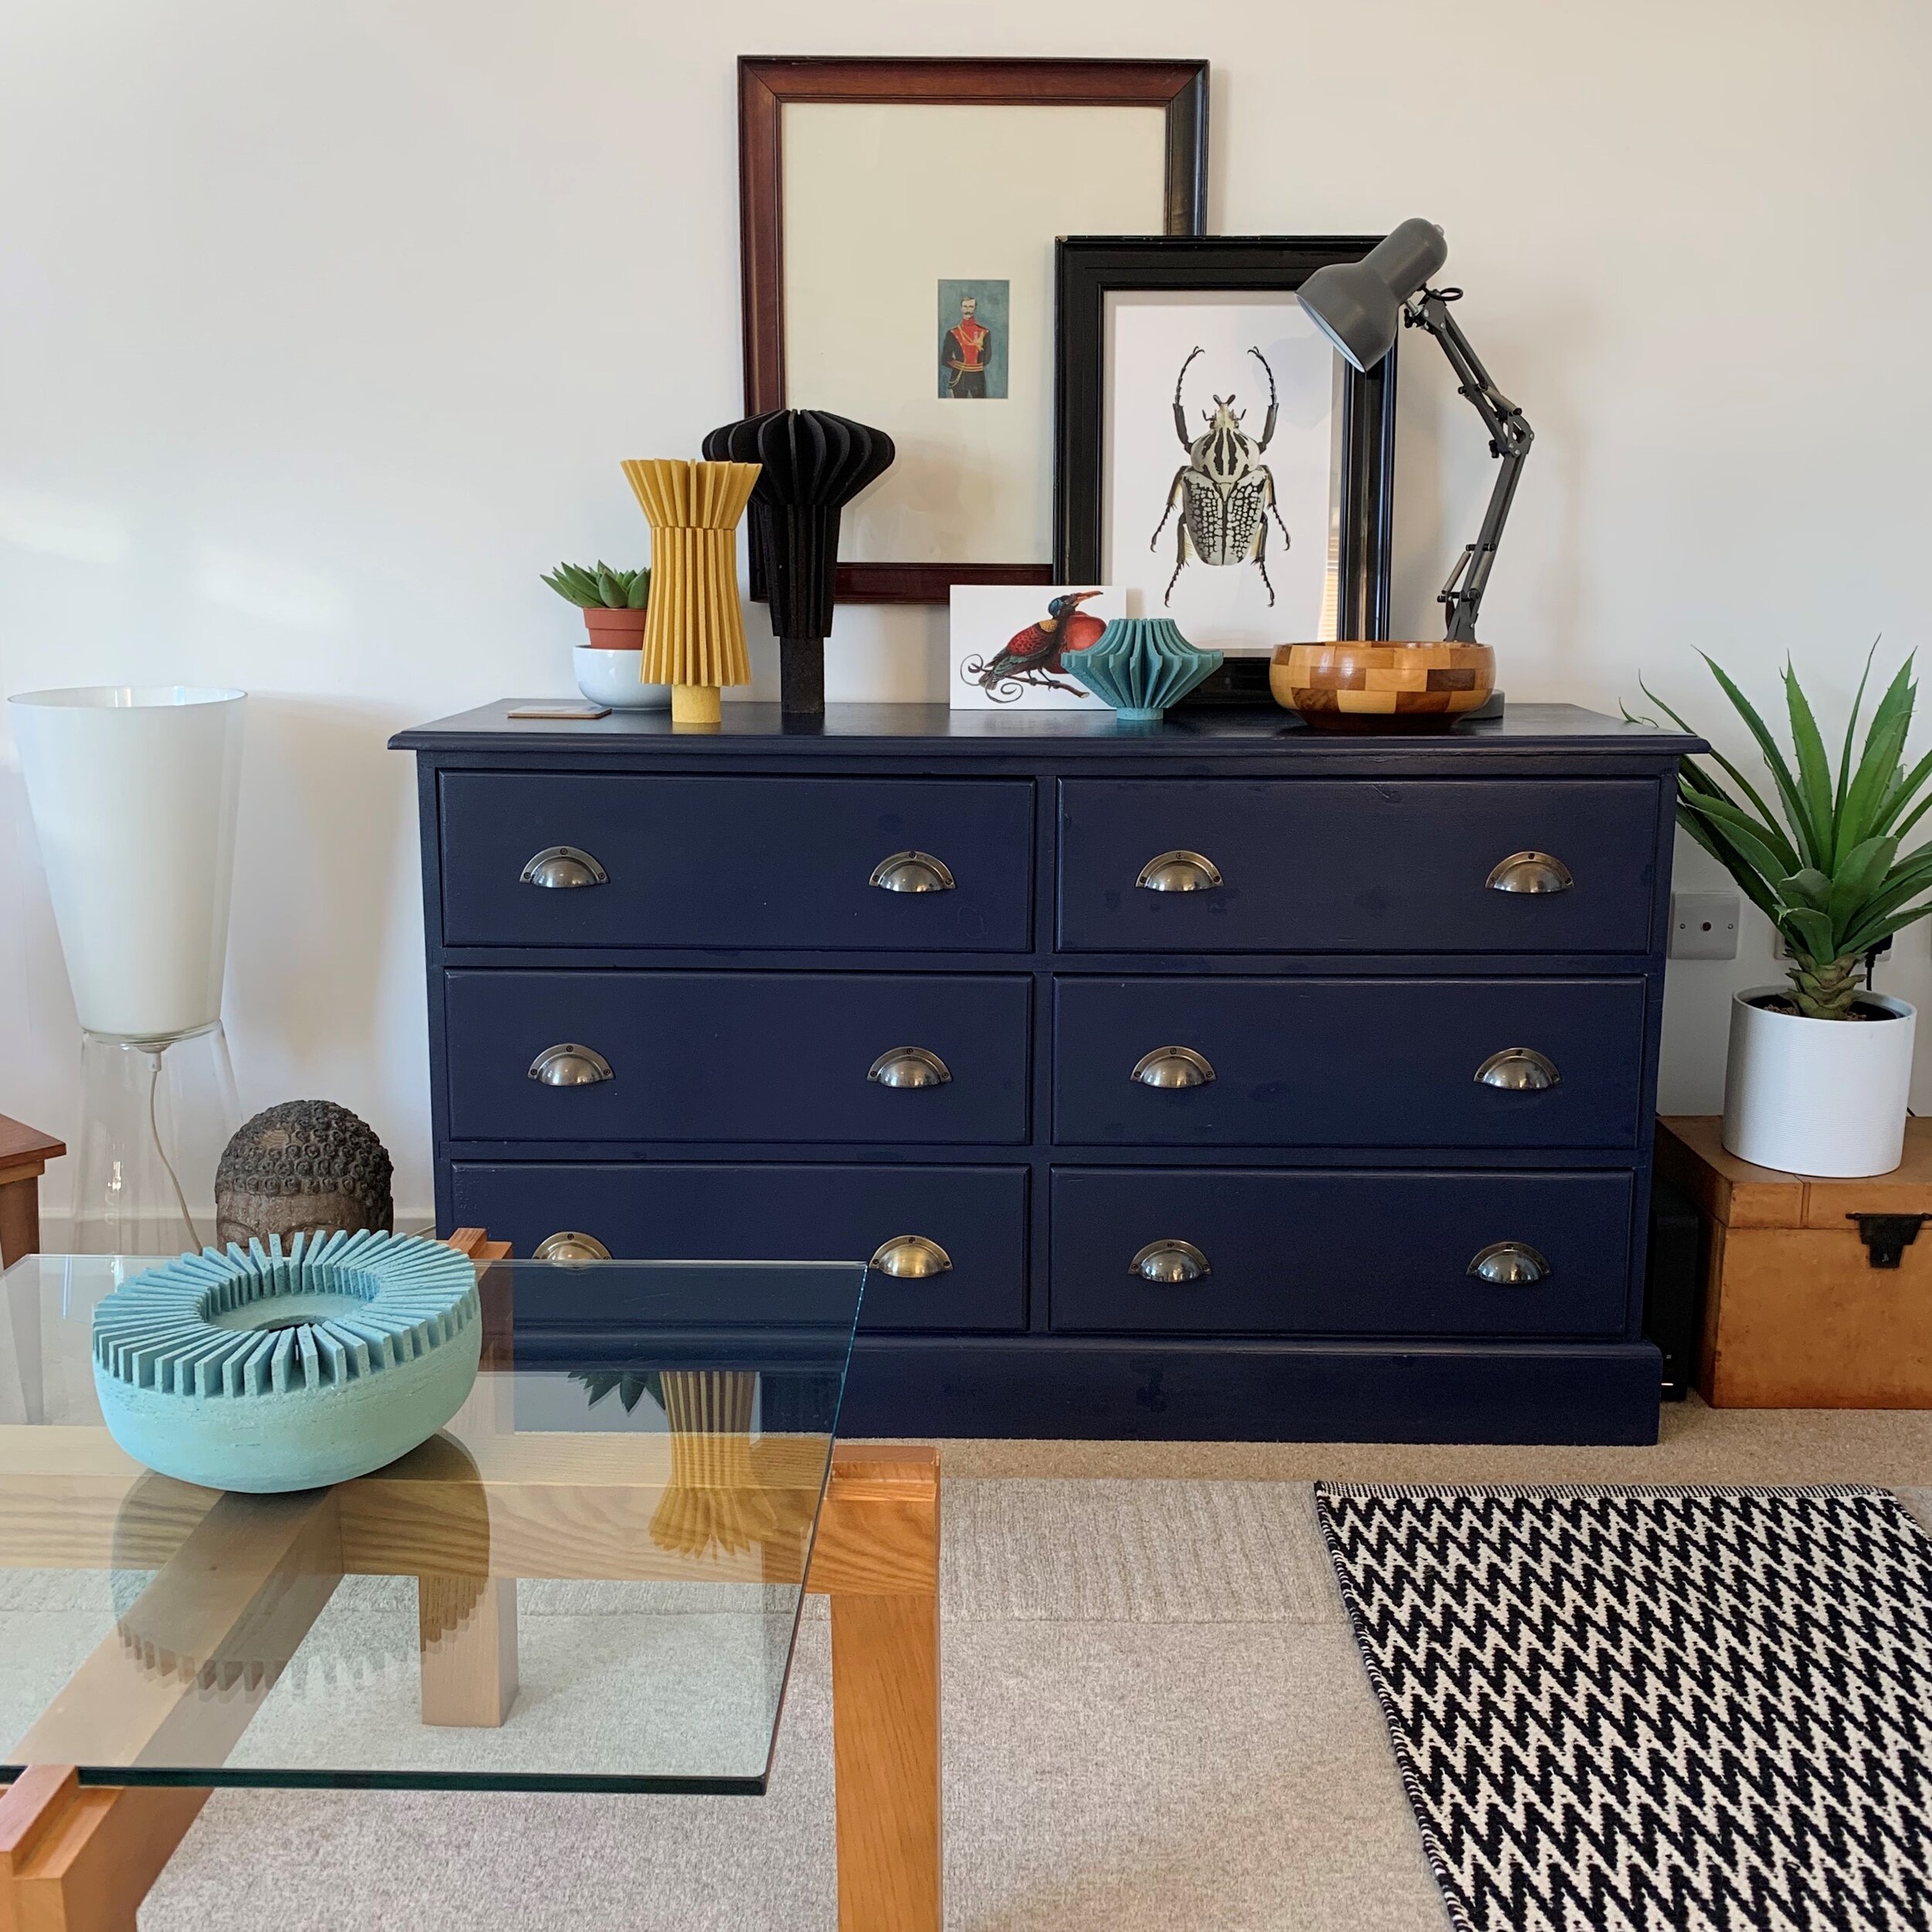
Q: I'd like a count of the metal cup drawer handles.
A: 12